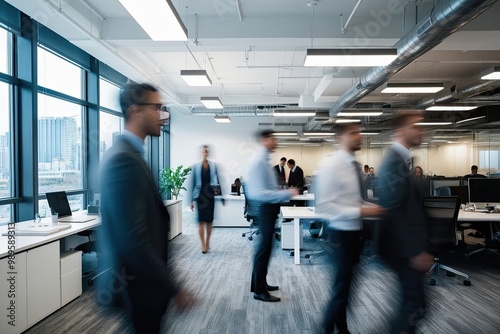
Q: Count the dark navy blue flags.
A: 0